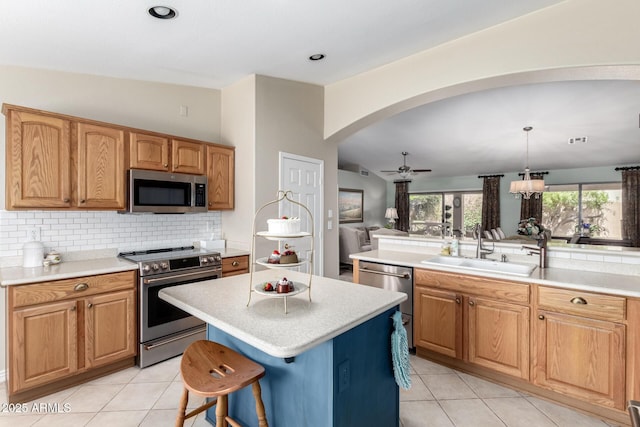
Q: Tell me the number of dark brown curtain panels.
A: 4